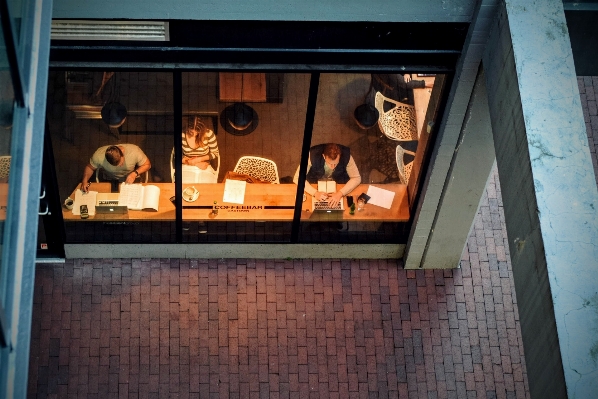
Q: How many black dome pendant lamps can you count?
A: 3